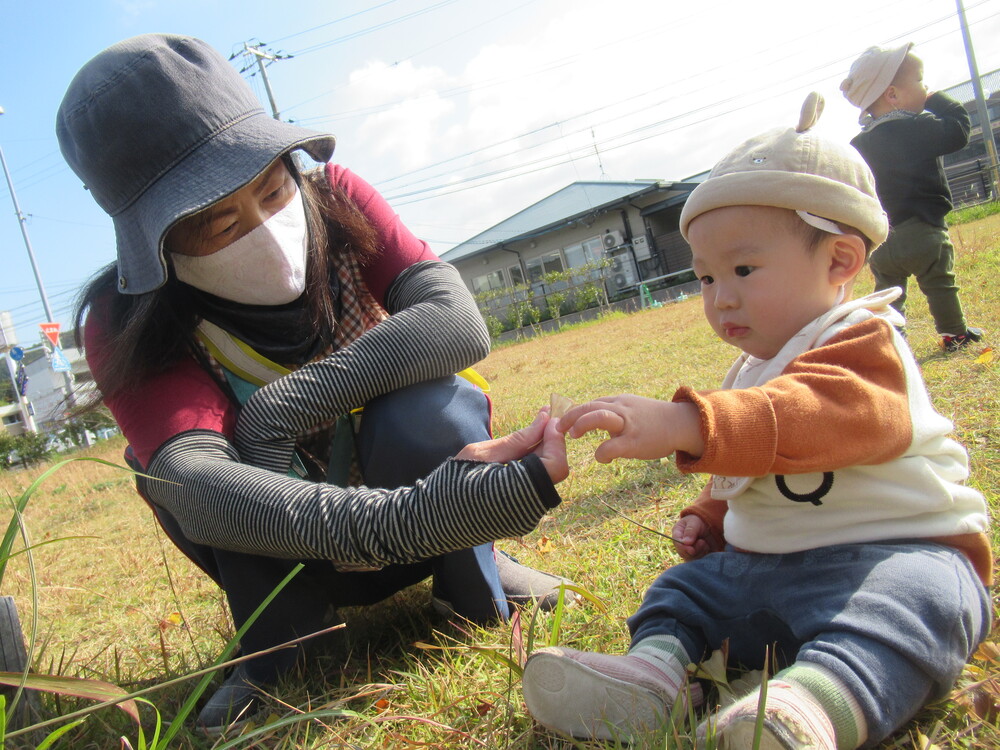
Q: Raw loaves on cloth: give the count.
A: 0